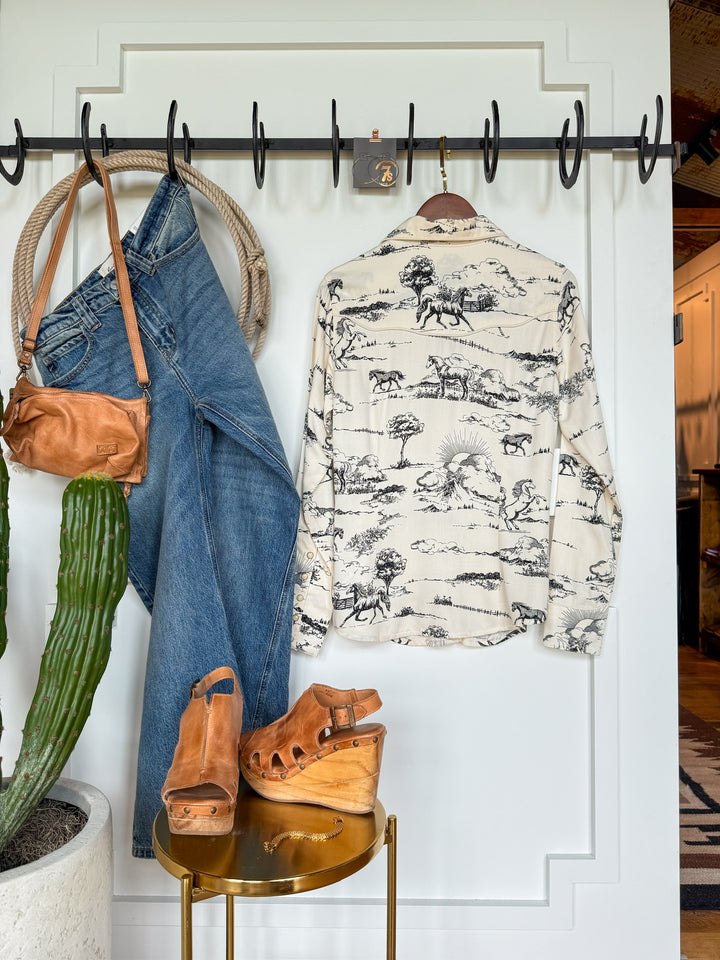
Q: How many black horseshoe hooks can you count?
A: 9